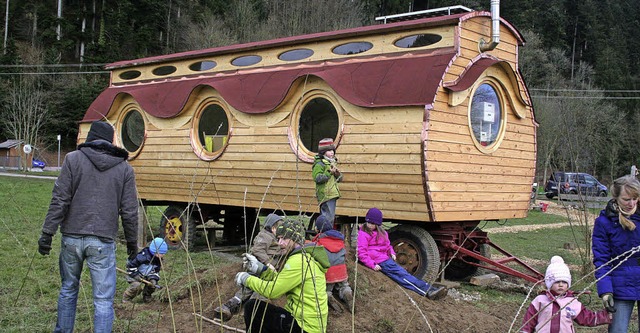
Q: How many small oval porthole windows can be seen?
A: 7